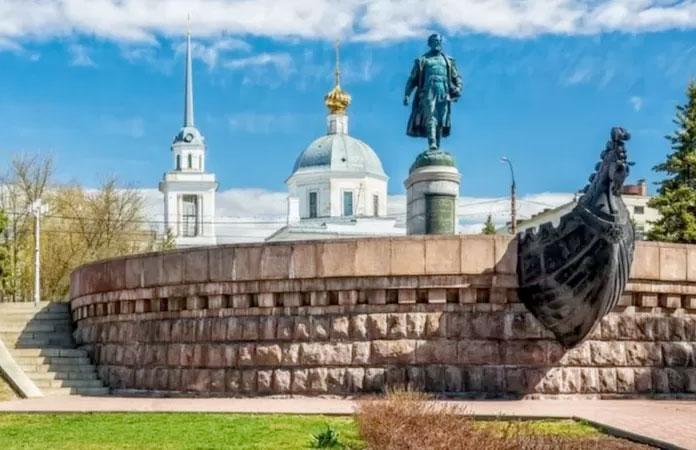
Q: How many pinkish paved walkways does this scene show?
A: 1